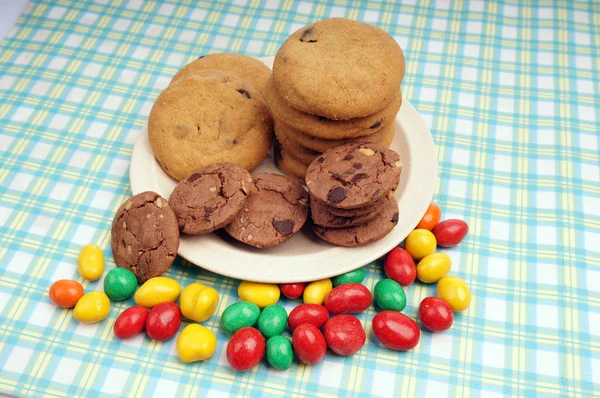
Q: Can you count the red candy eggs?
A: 12